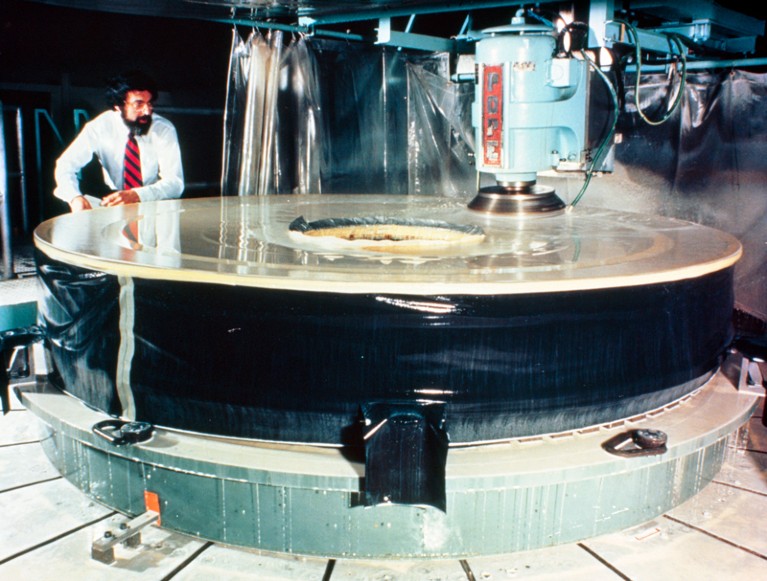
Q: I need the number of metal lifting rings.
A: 2